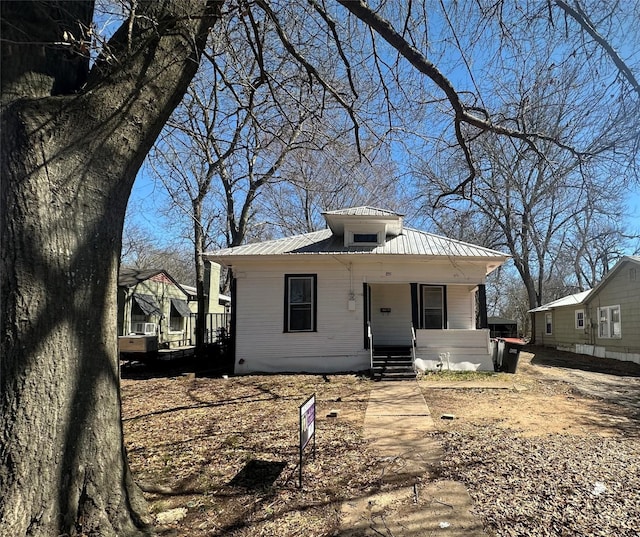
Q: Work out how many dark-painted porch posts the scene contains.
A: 3